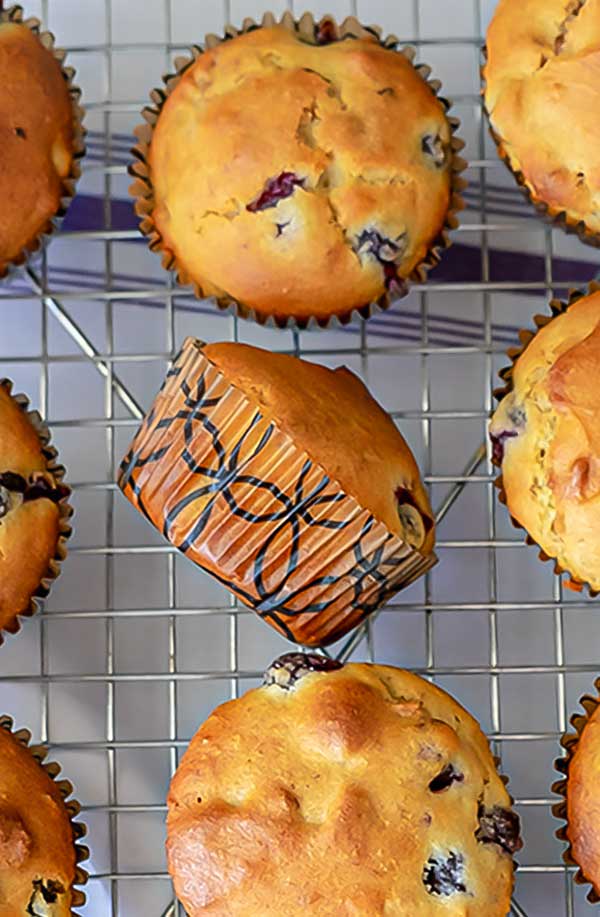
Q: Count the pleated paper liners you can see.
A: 9